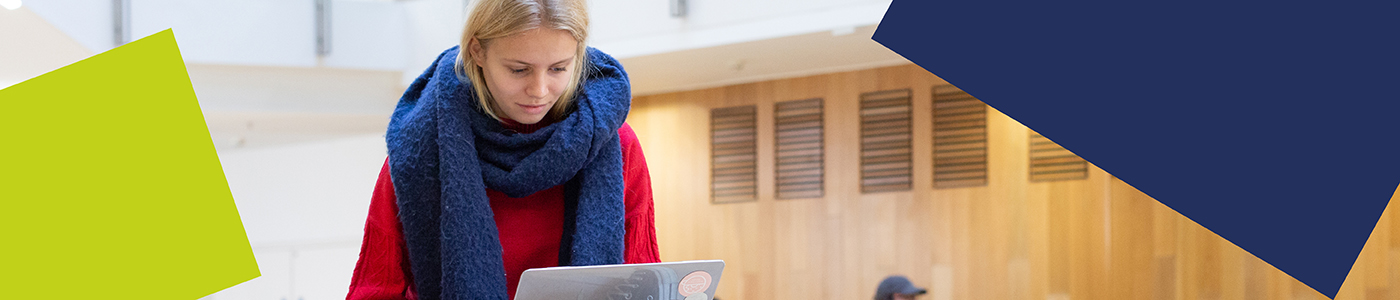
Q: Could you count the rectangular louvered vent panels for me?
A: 5